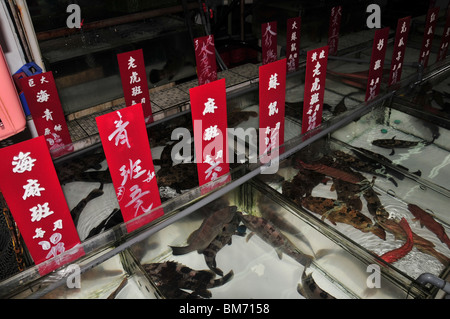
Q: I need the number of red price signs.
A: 15